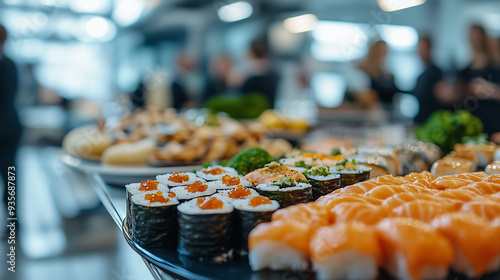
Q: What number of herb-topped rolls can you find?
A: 3